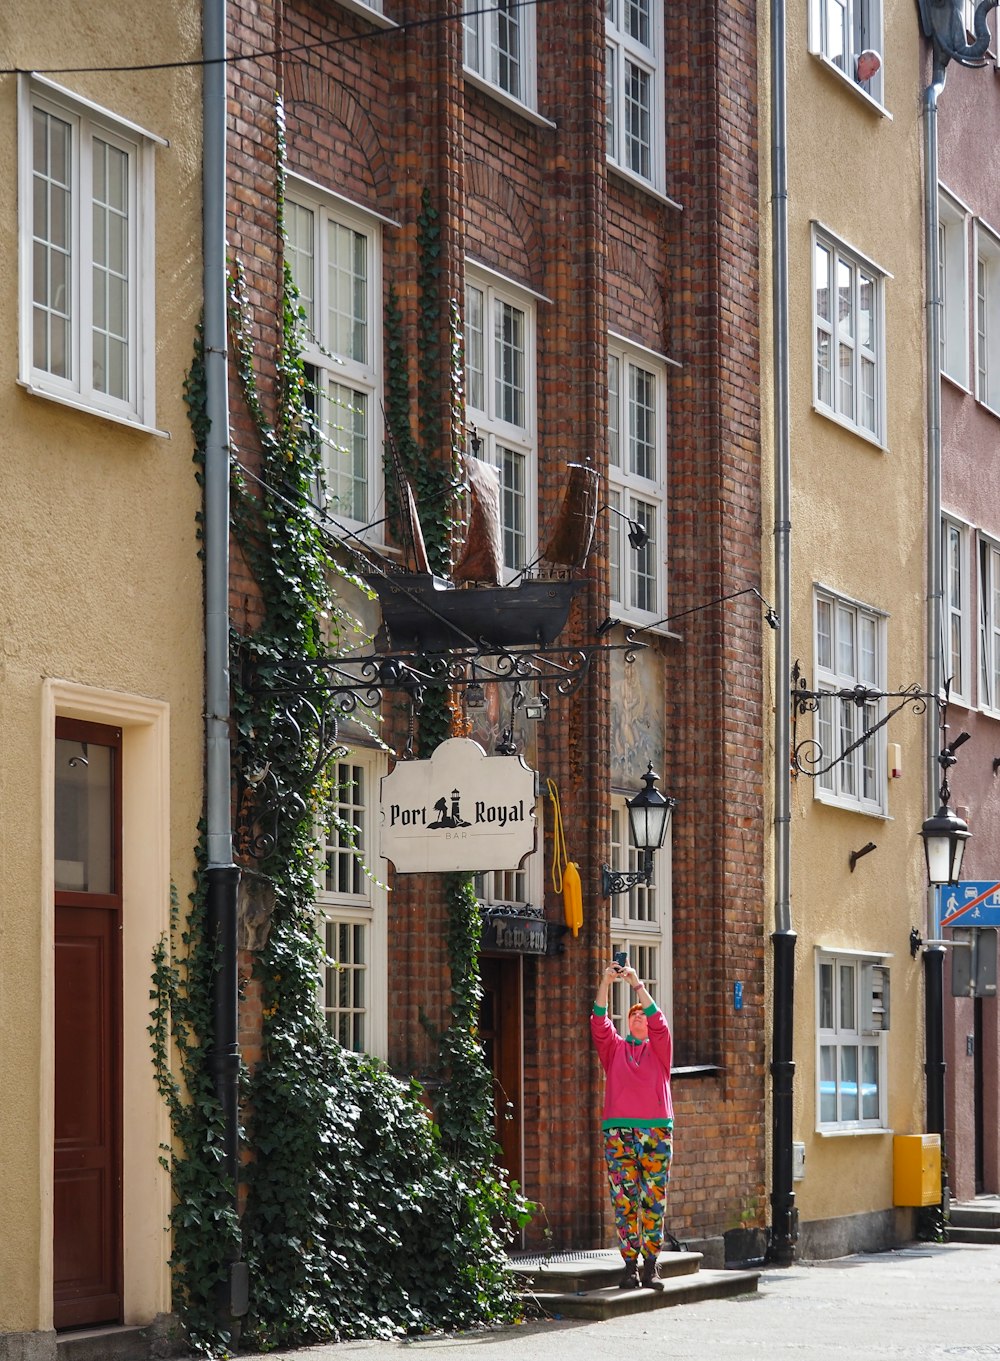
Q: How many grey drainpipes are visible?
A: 3